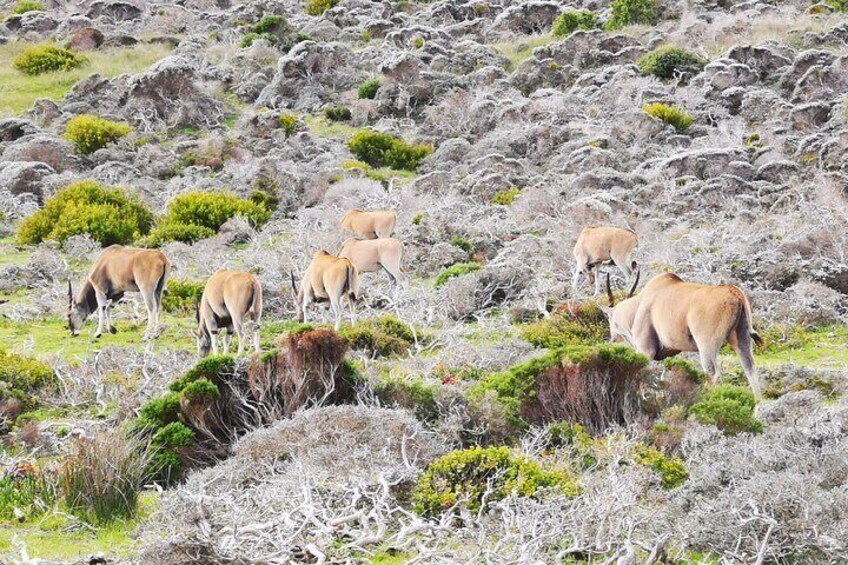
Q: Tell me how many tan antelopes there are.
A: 7